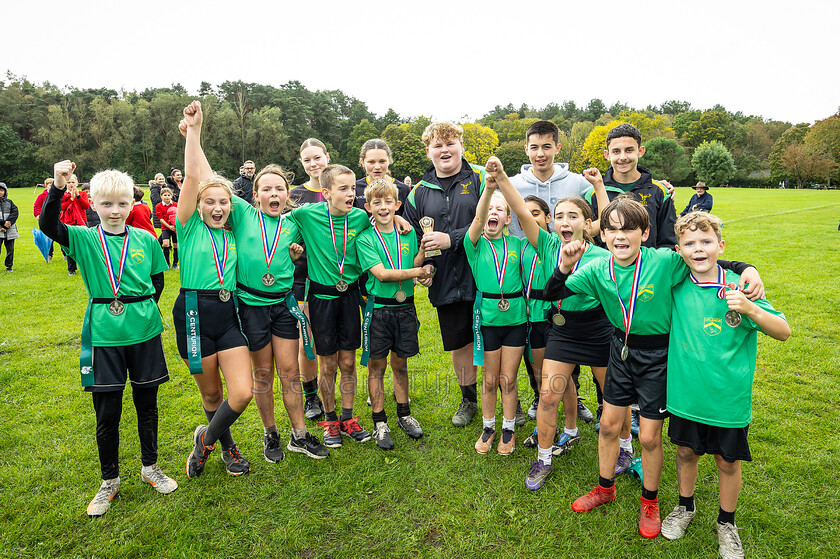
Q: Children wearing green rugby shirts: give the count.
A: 10